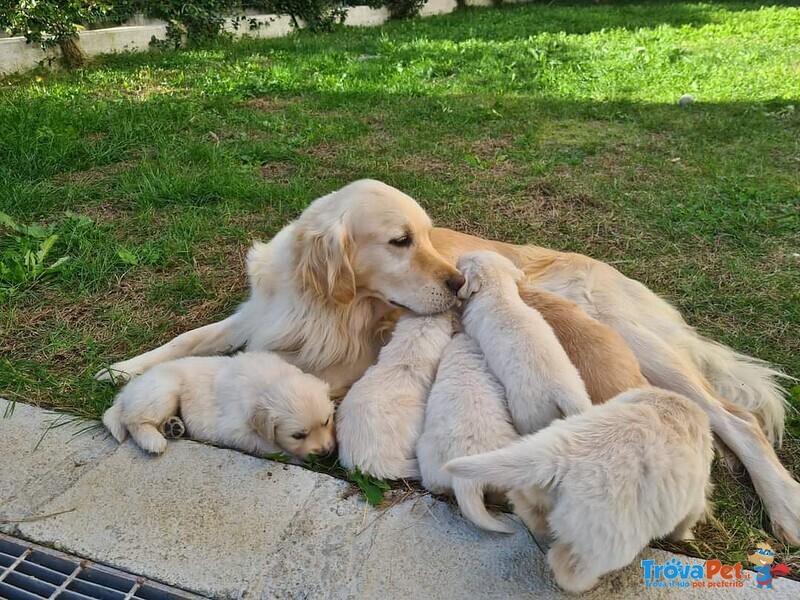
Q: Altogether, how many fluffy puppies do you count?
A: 6